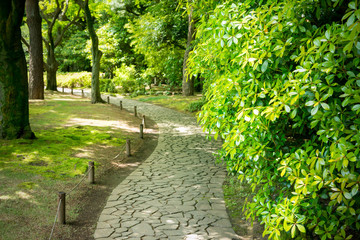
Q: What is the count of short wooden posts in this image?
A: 11